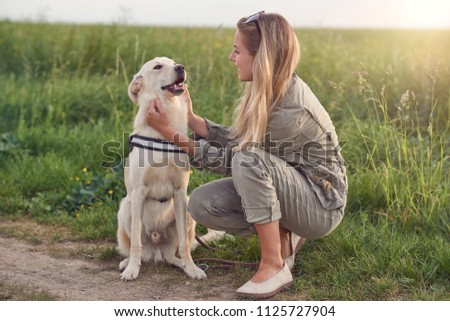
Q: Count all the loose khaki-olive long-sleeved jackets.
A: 1